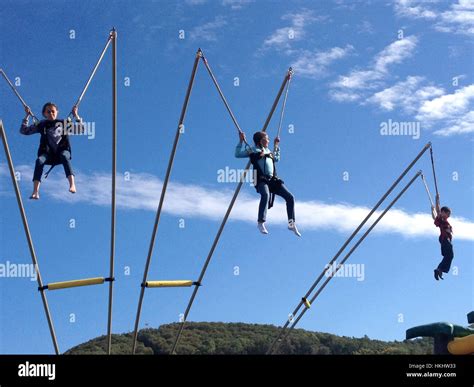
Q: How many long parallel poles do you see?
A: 6